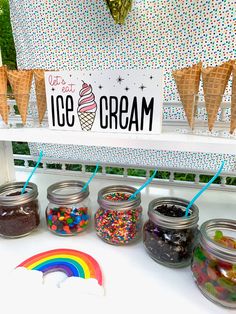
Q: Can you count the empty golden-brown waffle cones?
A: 6